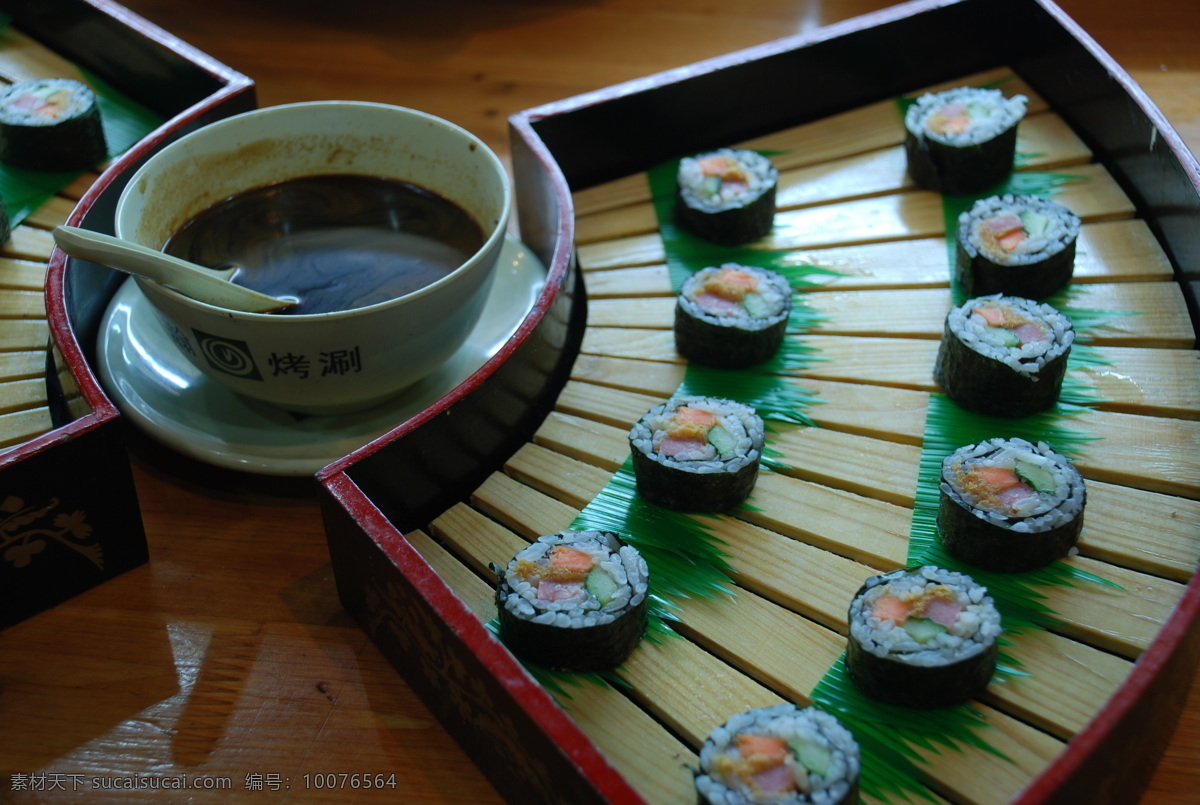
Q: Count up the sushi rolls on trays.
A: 11